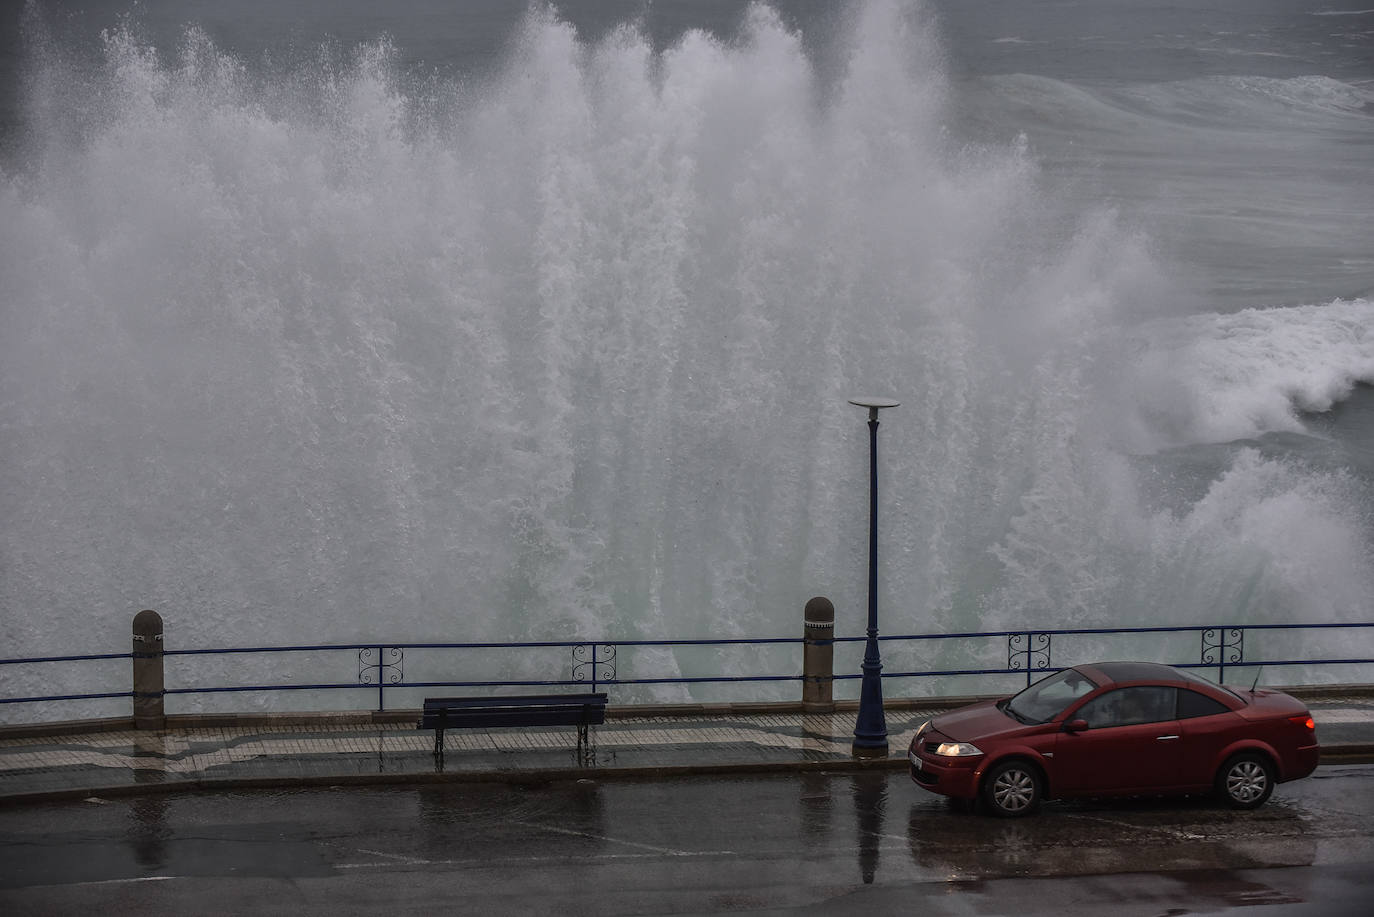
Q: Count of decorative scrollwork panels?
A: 4